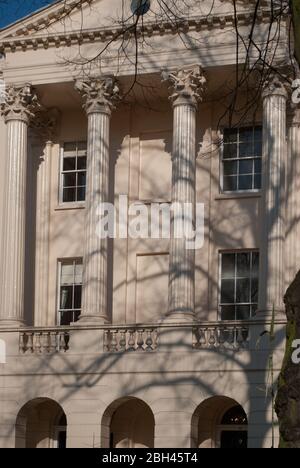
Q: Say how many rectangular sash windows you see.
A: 4